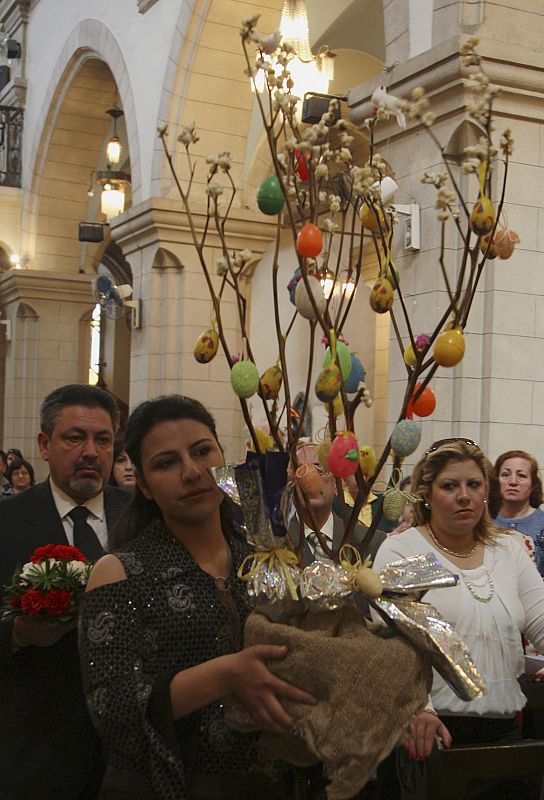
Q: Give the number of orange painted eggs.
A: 2